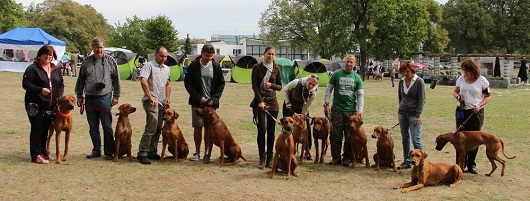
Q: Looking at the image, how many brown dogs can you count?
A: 11